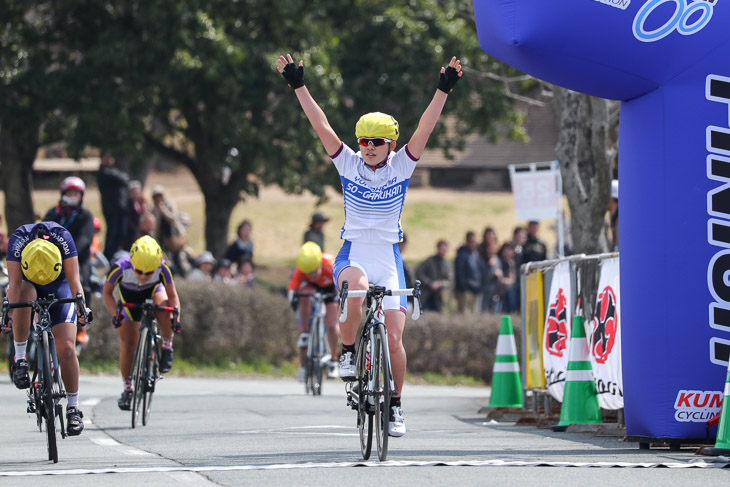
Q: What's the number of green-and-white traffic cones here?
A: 3